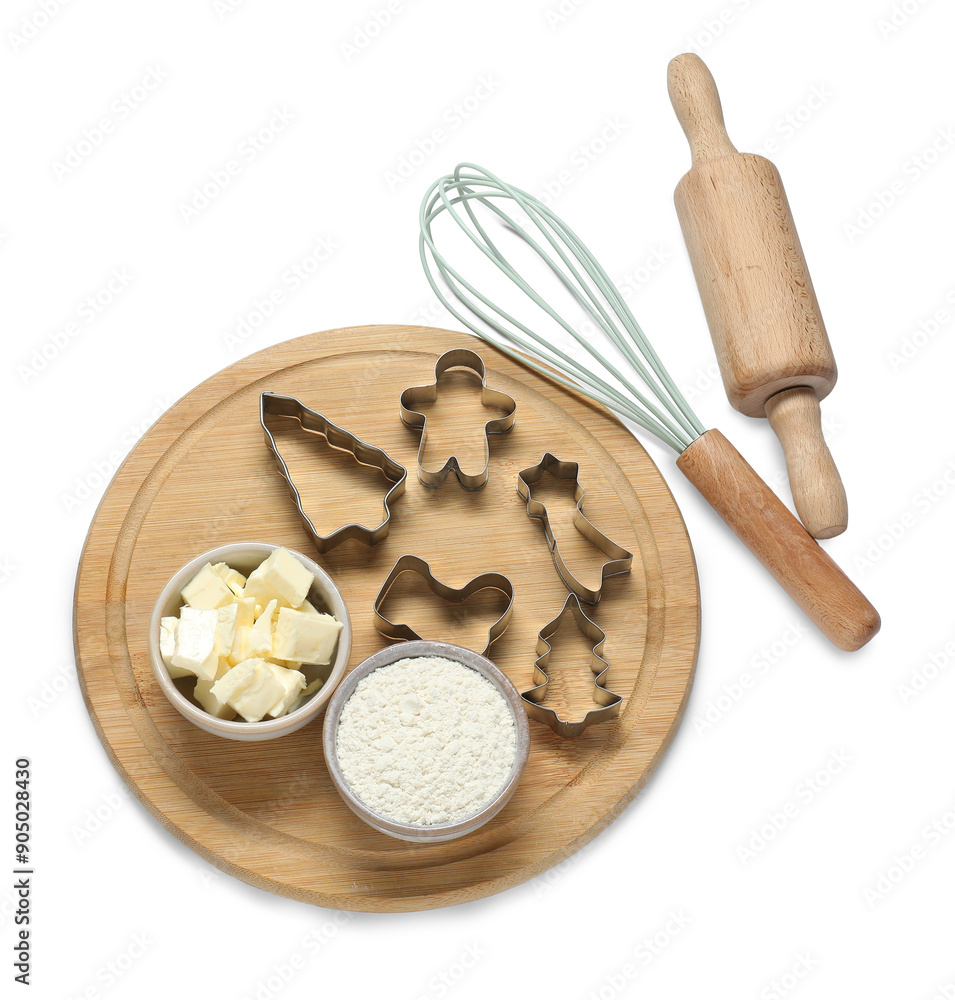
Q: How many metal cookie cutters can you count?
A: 5